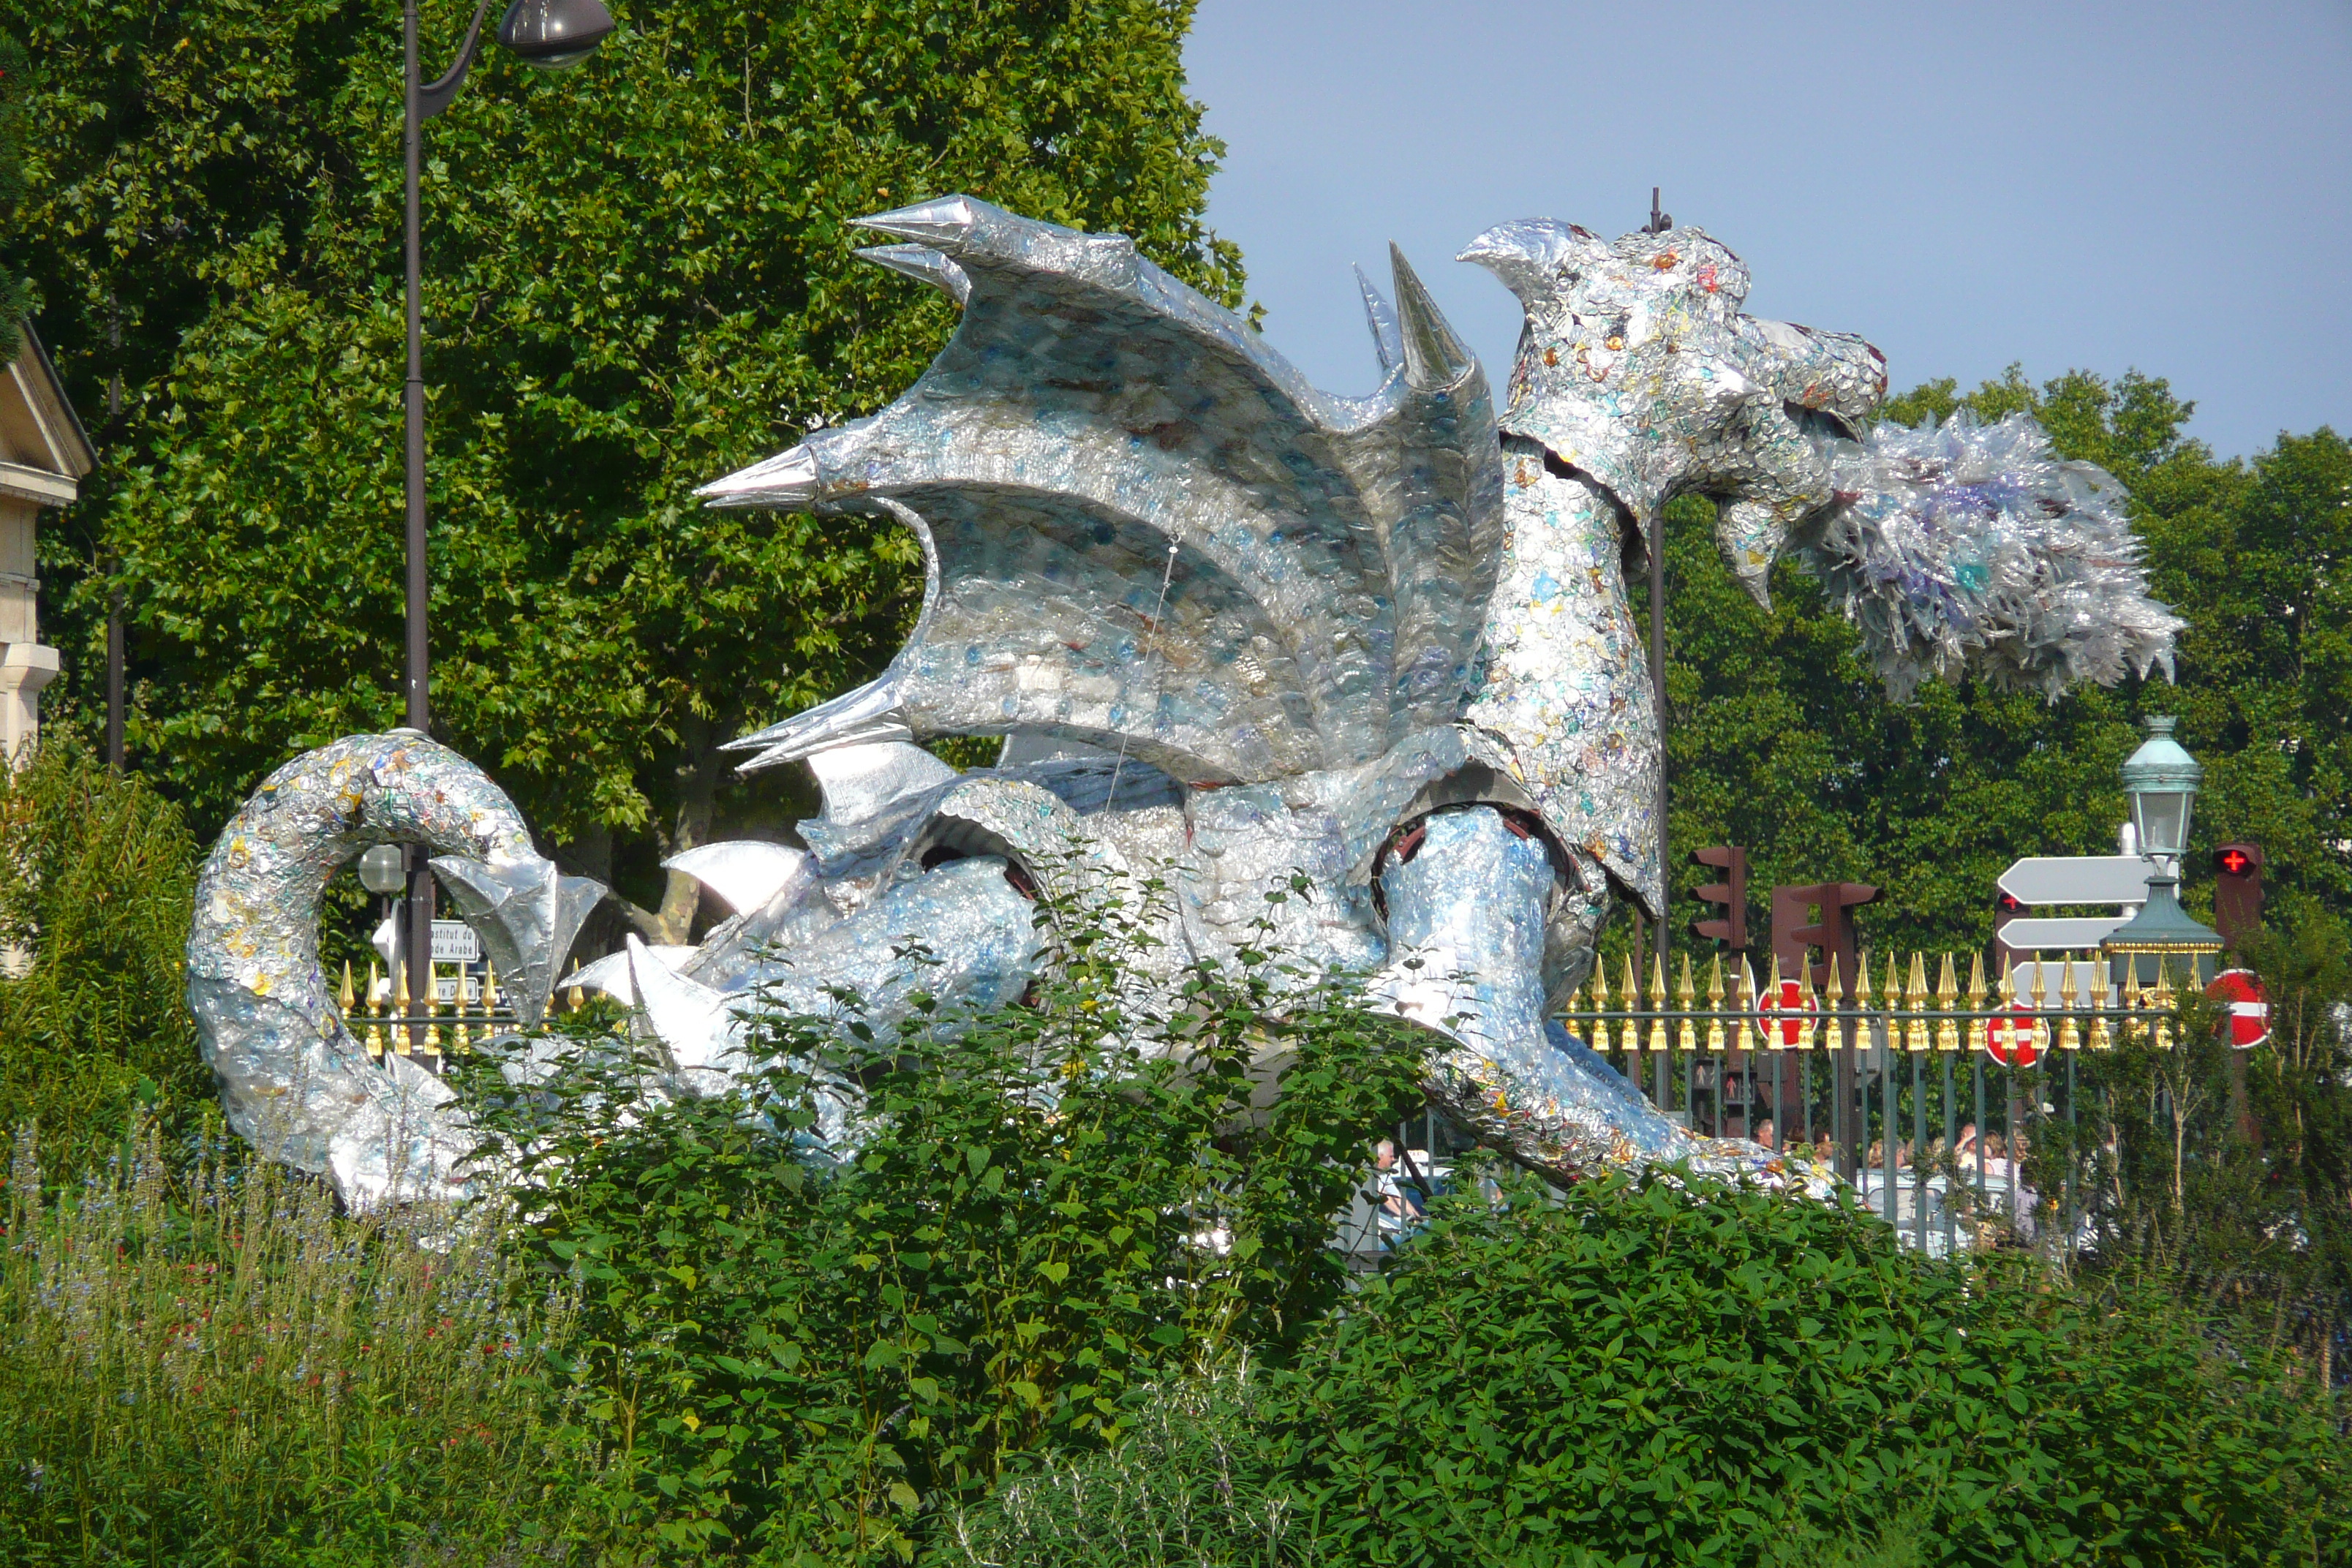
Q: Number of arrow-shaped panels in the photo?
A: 3